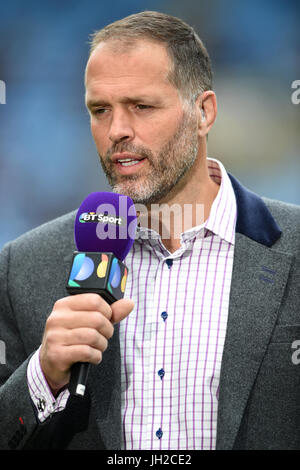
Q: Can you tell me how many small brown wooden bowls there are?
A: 0